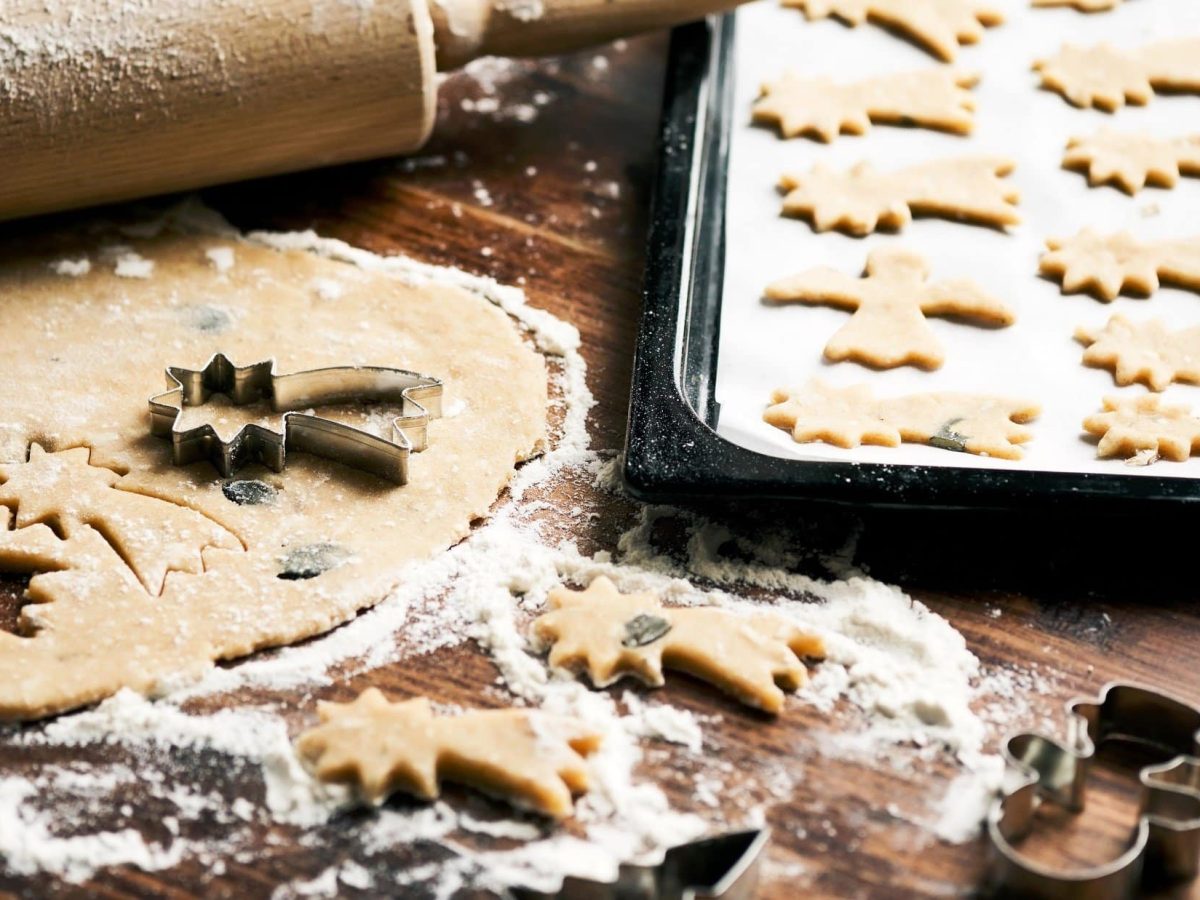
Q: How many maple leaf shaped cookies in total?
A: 0